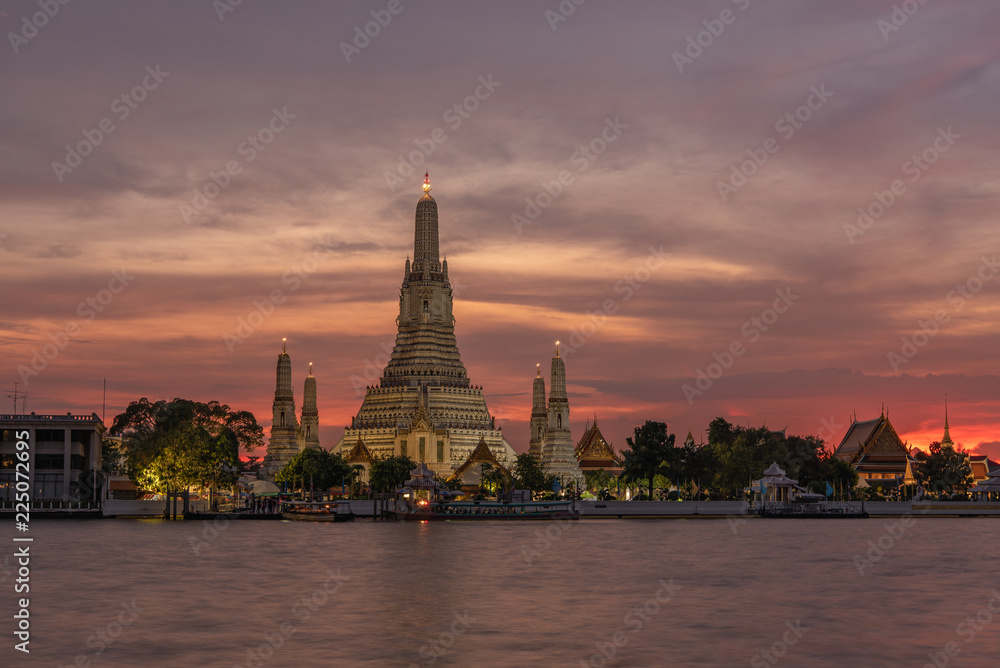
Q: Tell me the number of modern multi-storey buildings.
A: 1